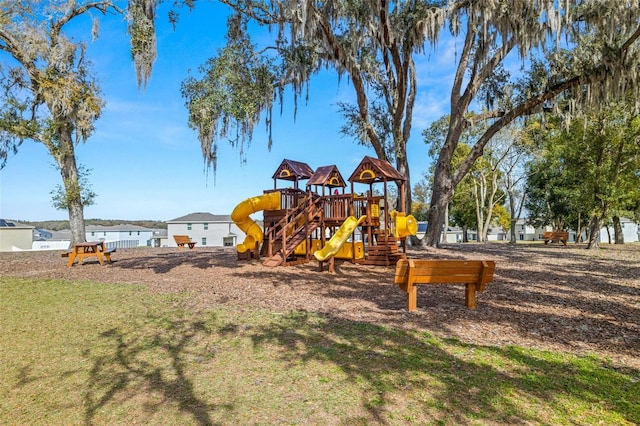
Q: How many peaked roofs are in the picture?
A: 3